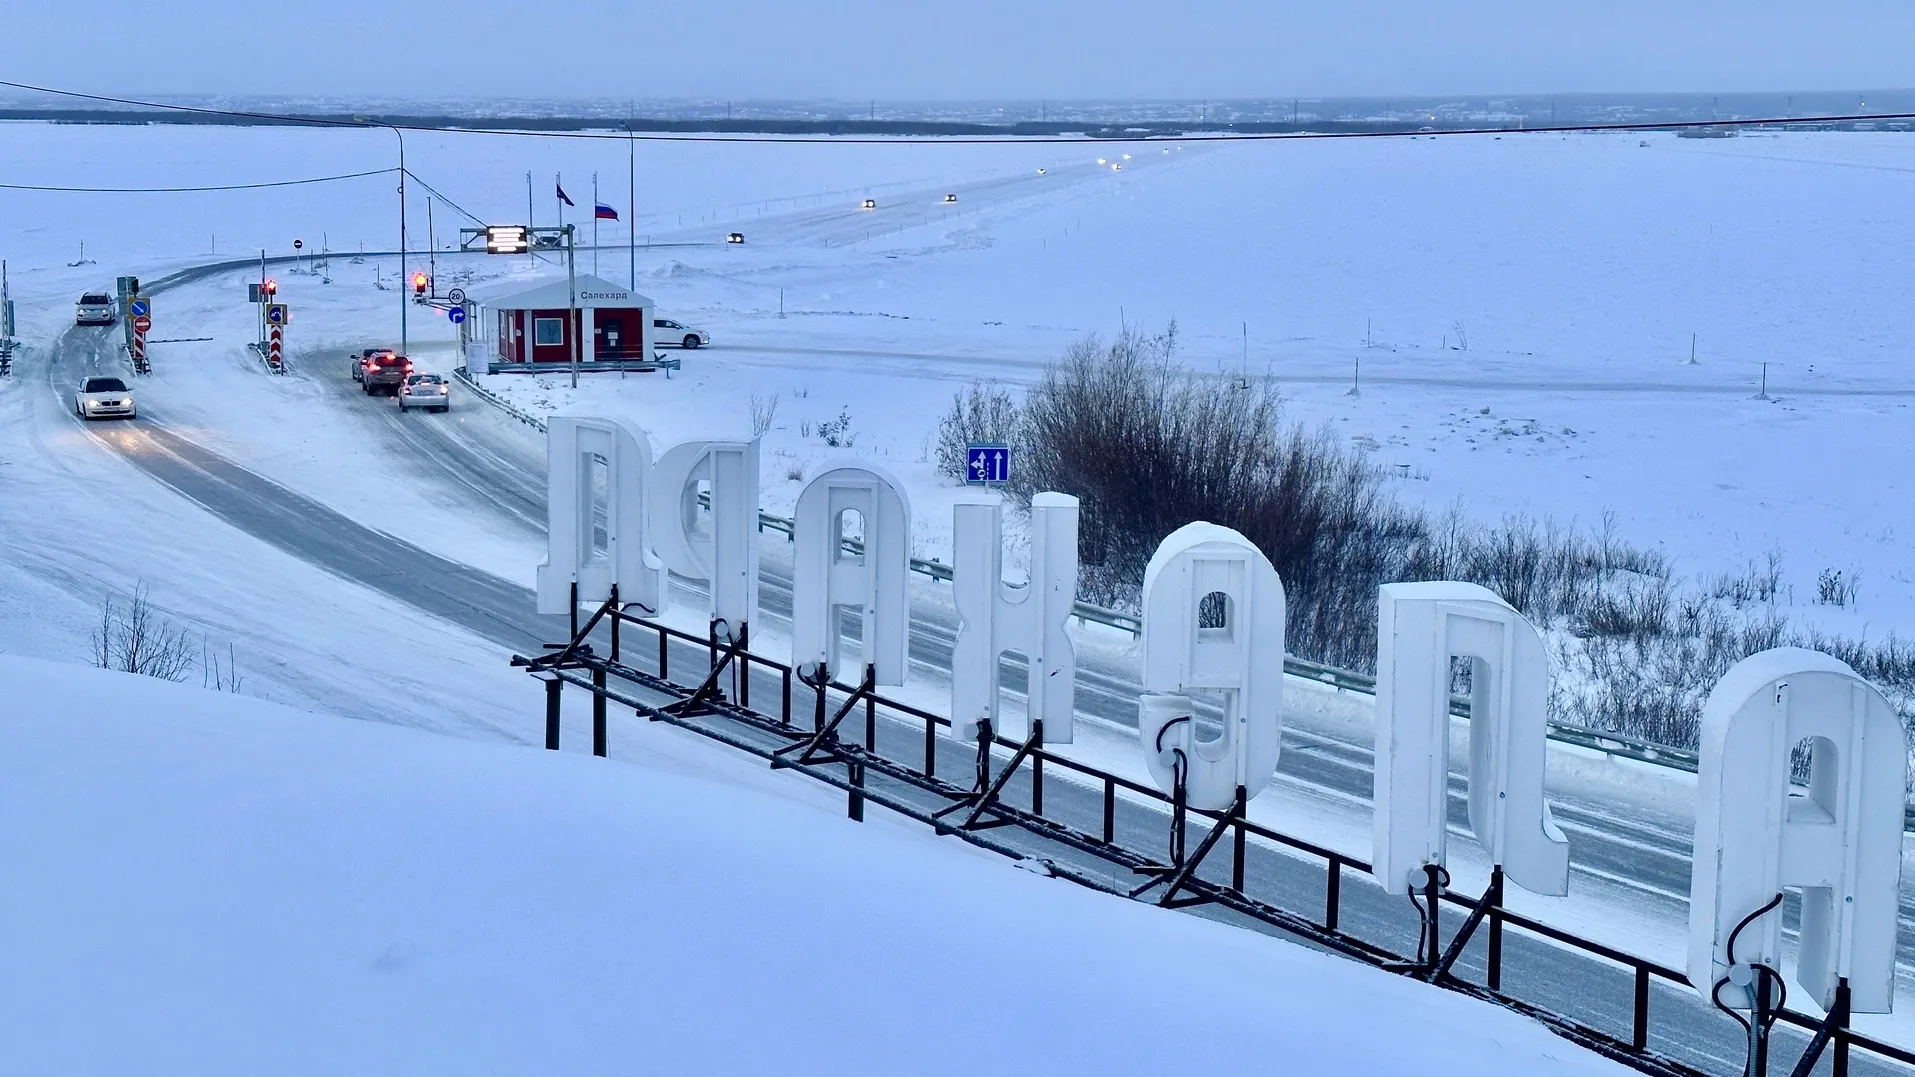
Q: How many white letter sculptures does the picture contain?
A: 7